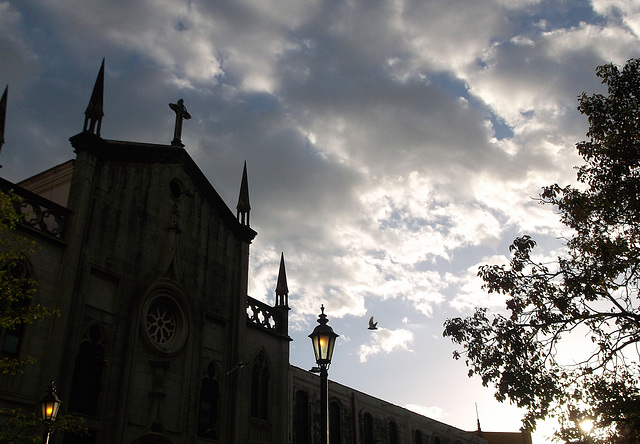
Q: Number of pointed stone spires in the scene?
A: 4